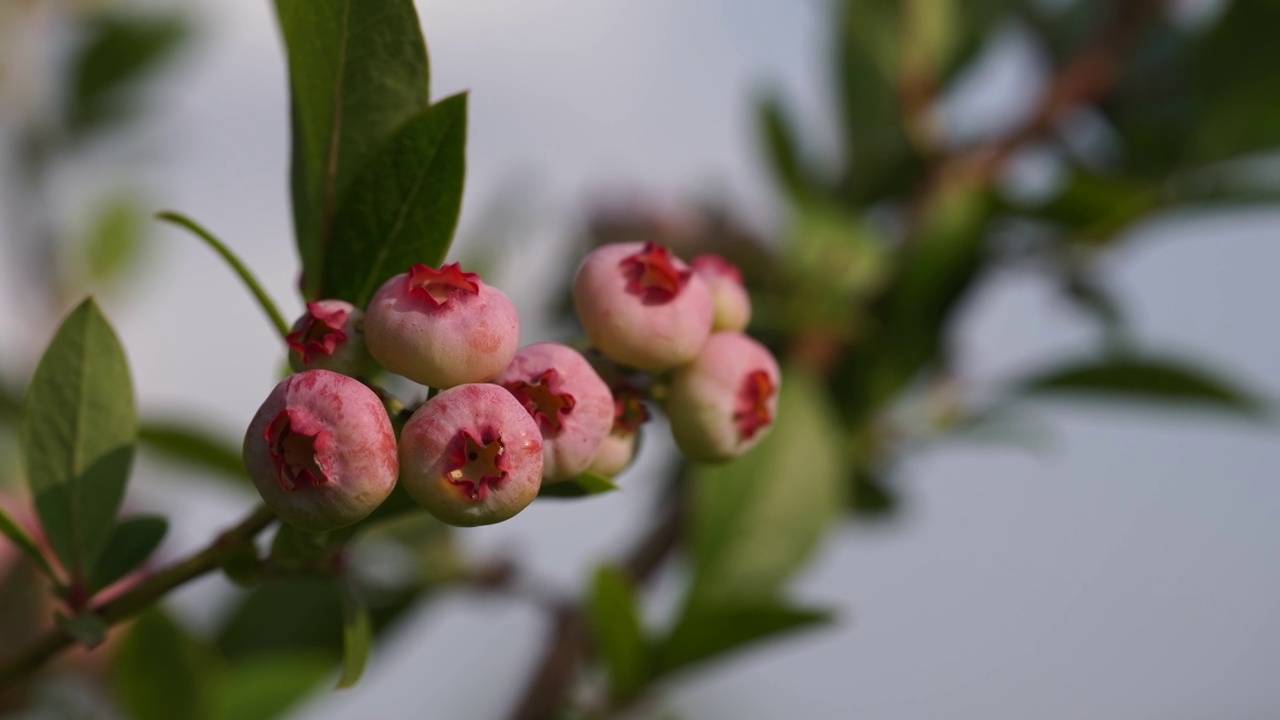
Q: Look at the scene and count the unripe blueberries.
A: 9